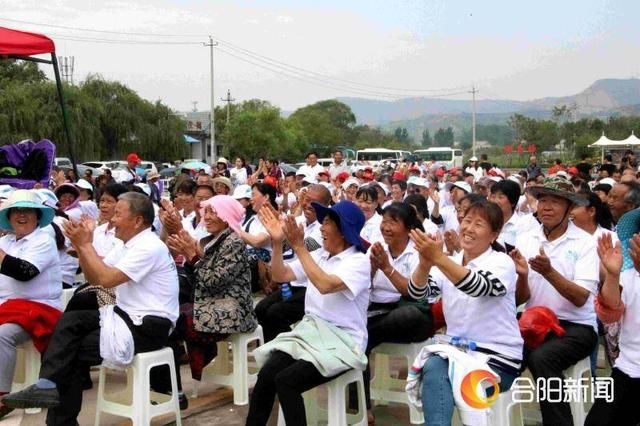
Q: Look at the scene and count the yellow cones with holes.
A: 0